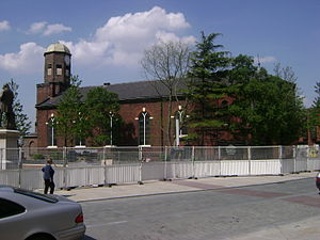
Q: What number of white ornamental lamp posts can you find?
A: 5